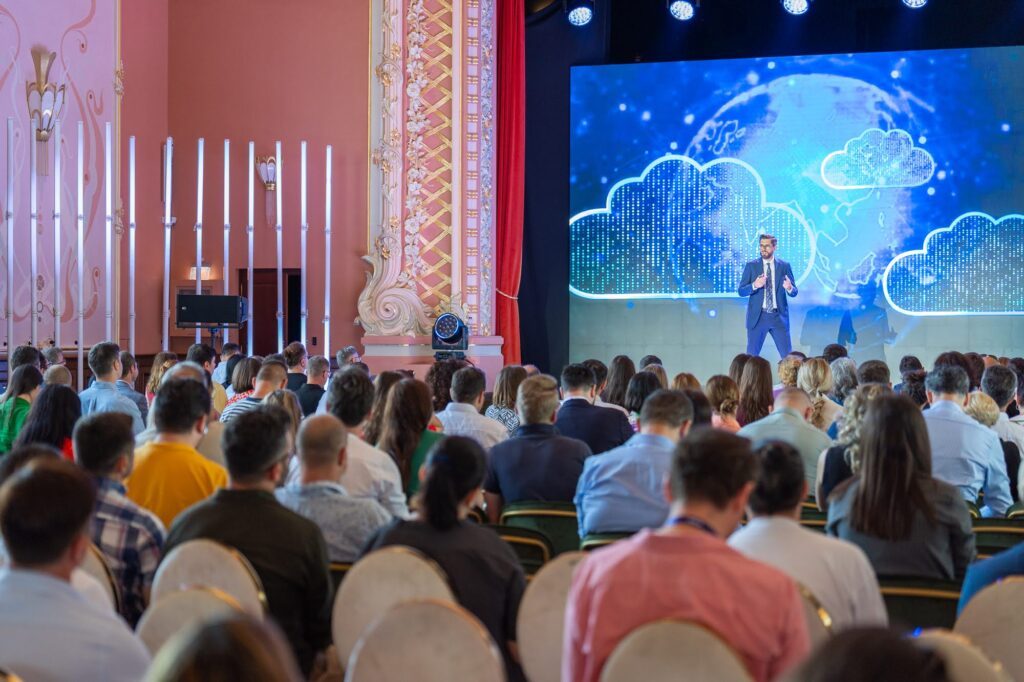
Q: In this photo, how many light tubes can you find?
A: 13